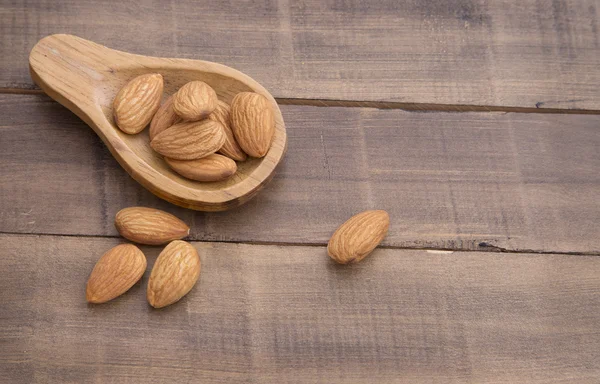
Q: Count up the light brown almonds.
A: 11